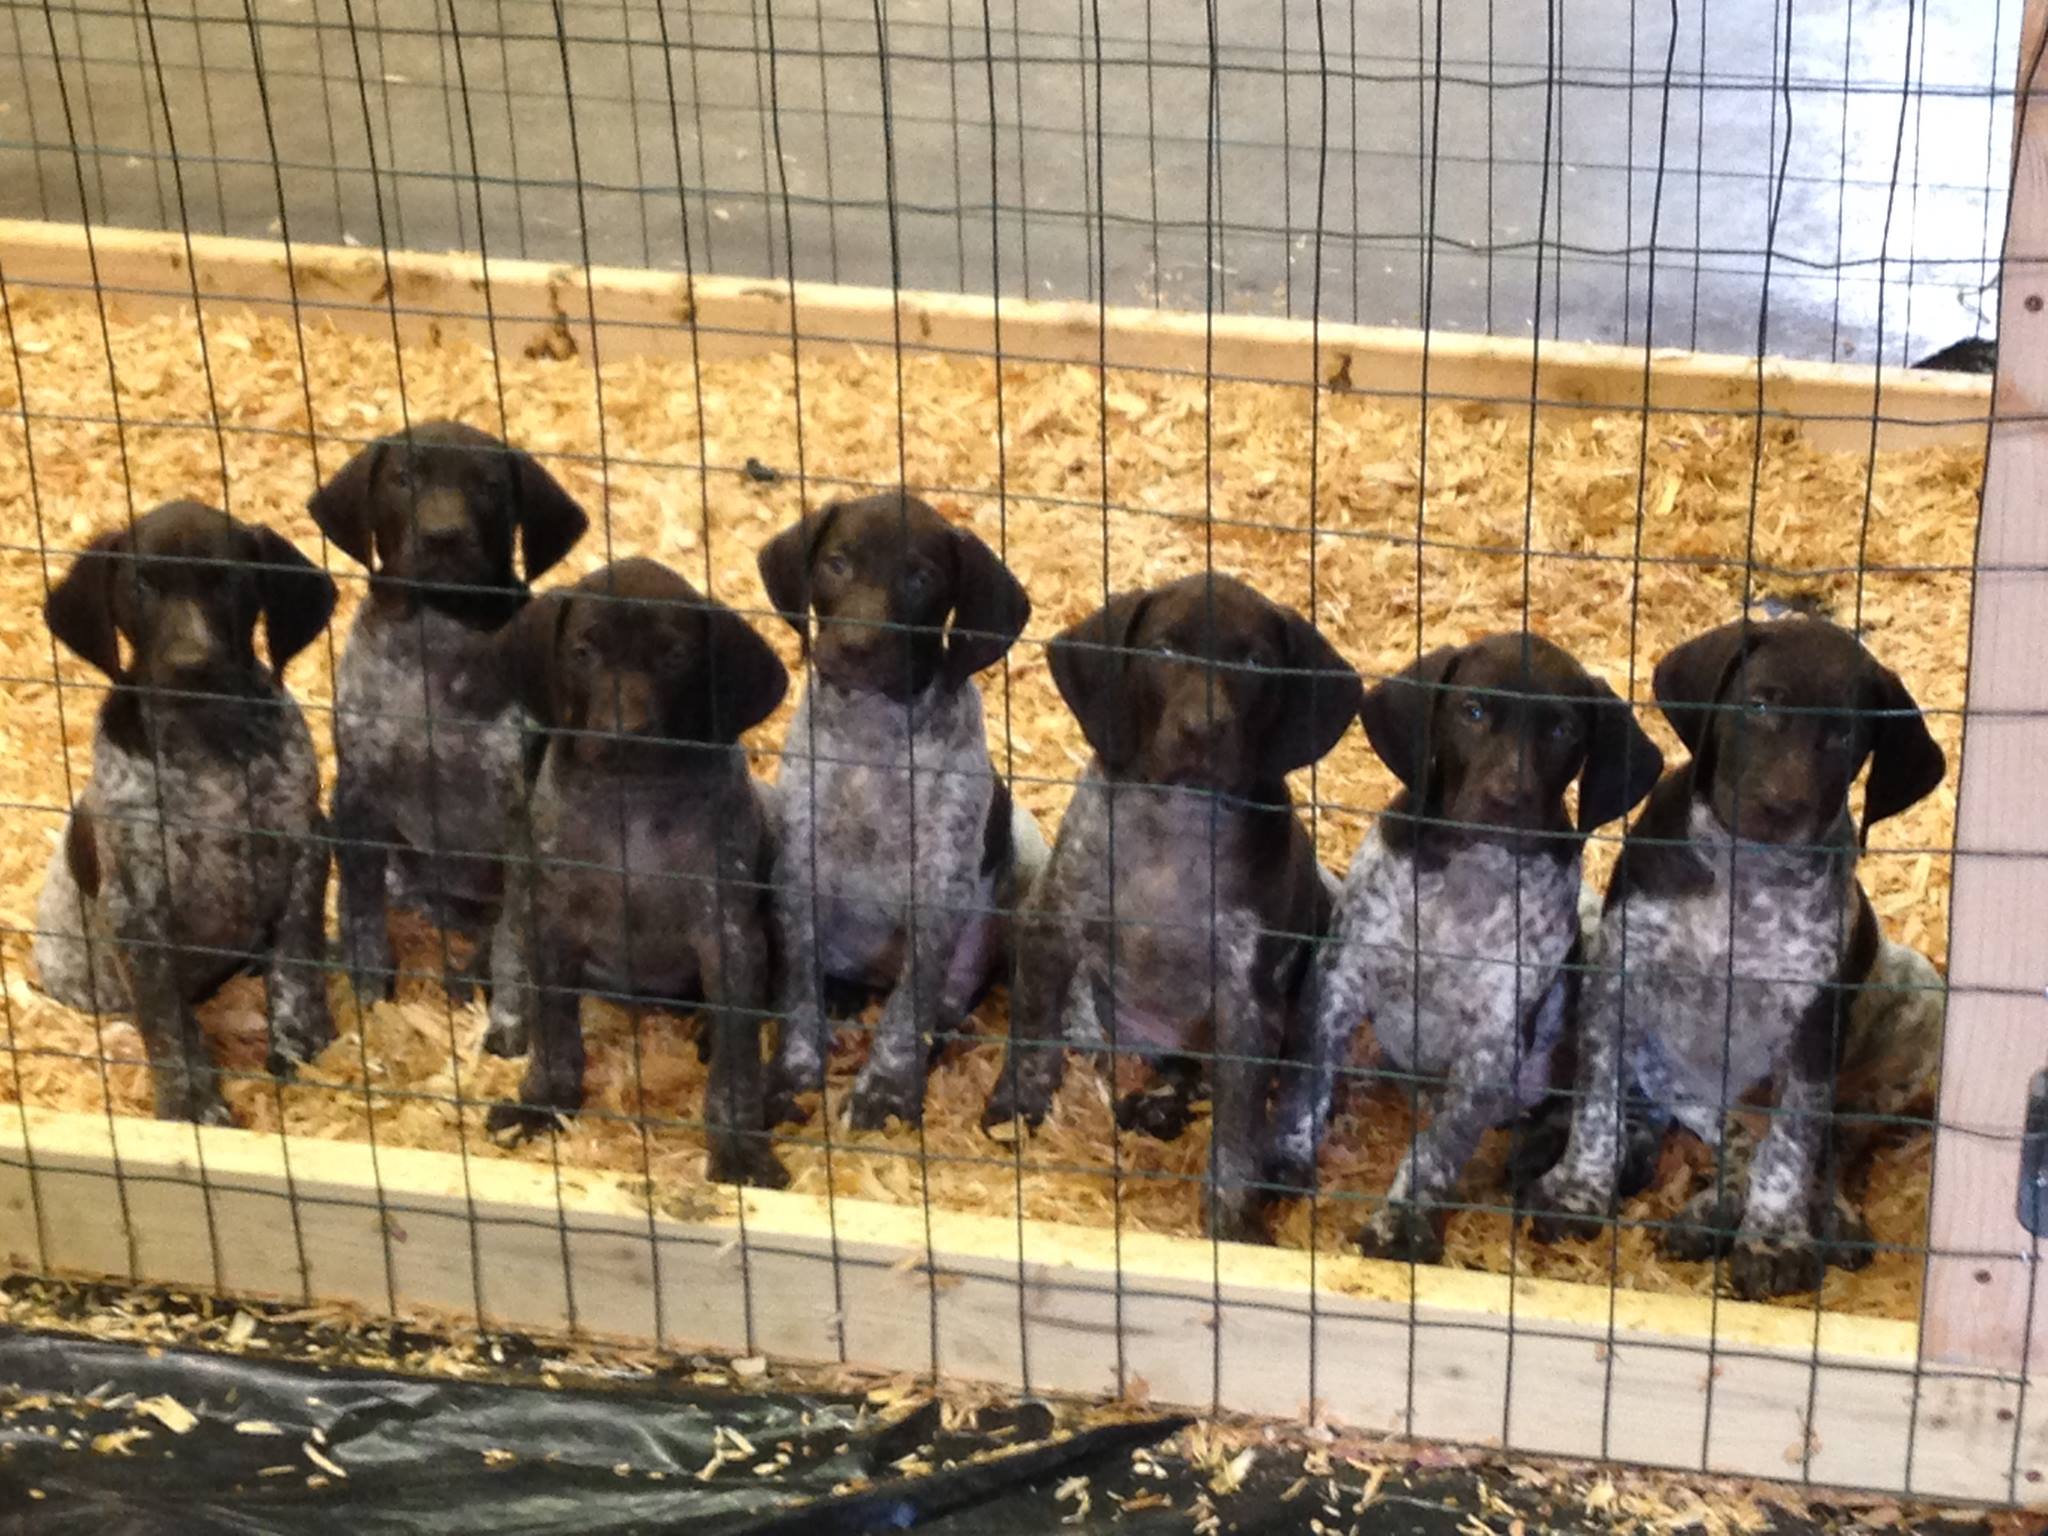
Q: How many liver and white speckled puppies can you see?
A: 7